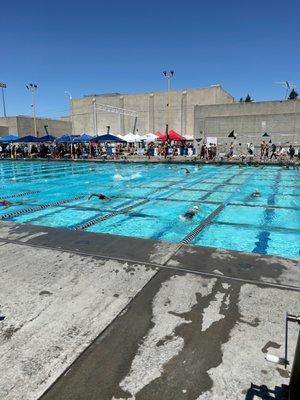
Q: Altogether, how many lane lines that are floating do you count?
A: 4